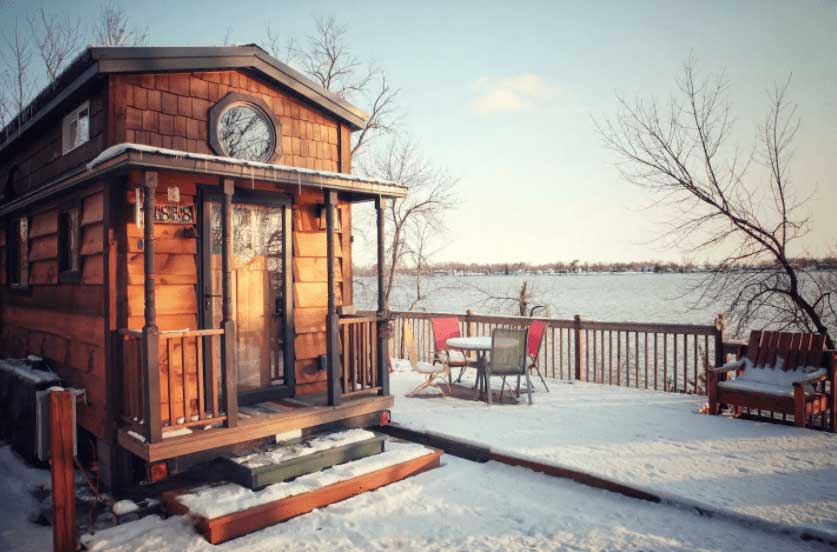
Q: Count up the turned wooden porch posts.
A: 4